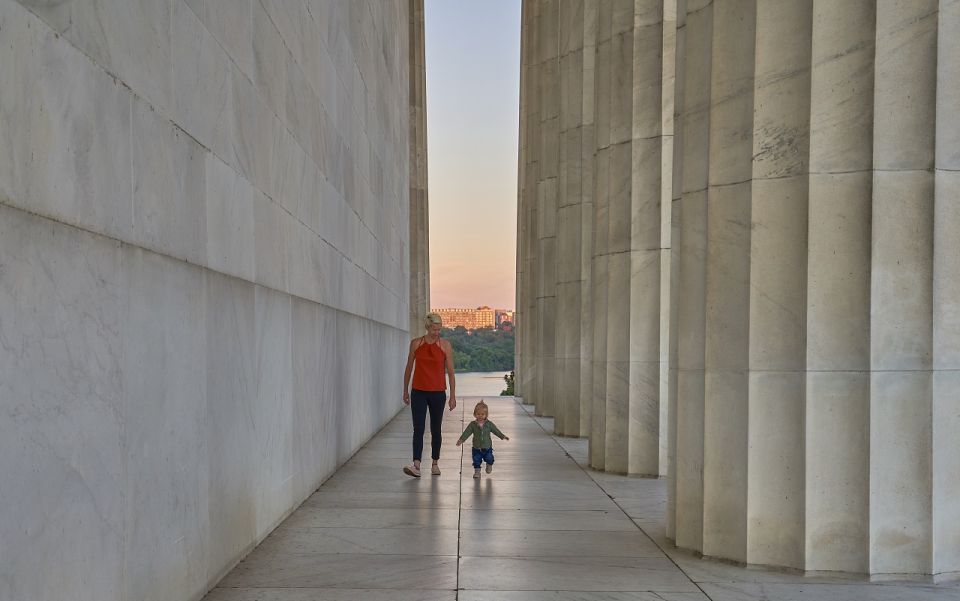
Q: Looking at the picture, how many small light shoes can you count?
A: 2